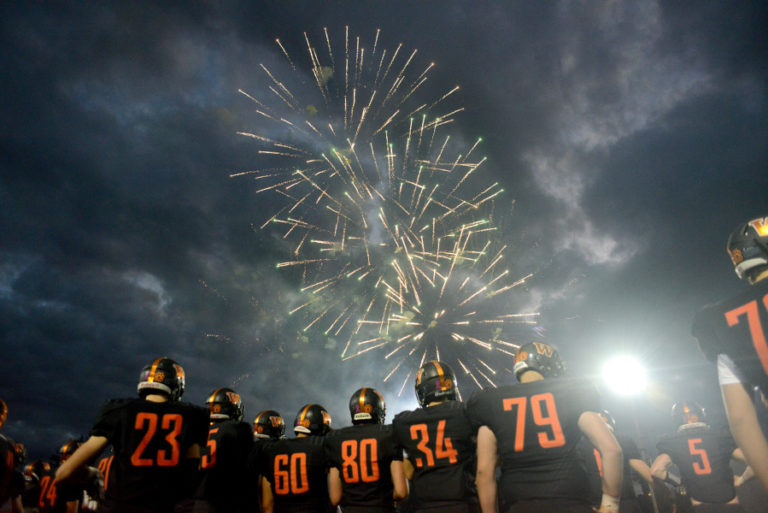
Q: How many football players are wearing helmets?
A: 14